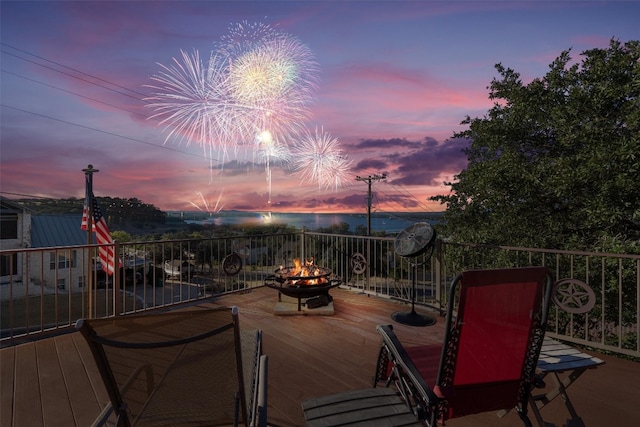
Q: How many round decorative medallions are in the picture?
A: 3